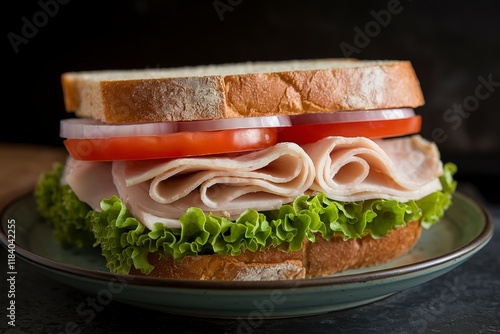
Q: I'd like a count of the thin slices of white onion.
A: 3